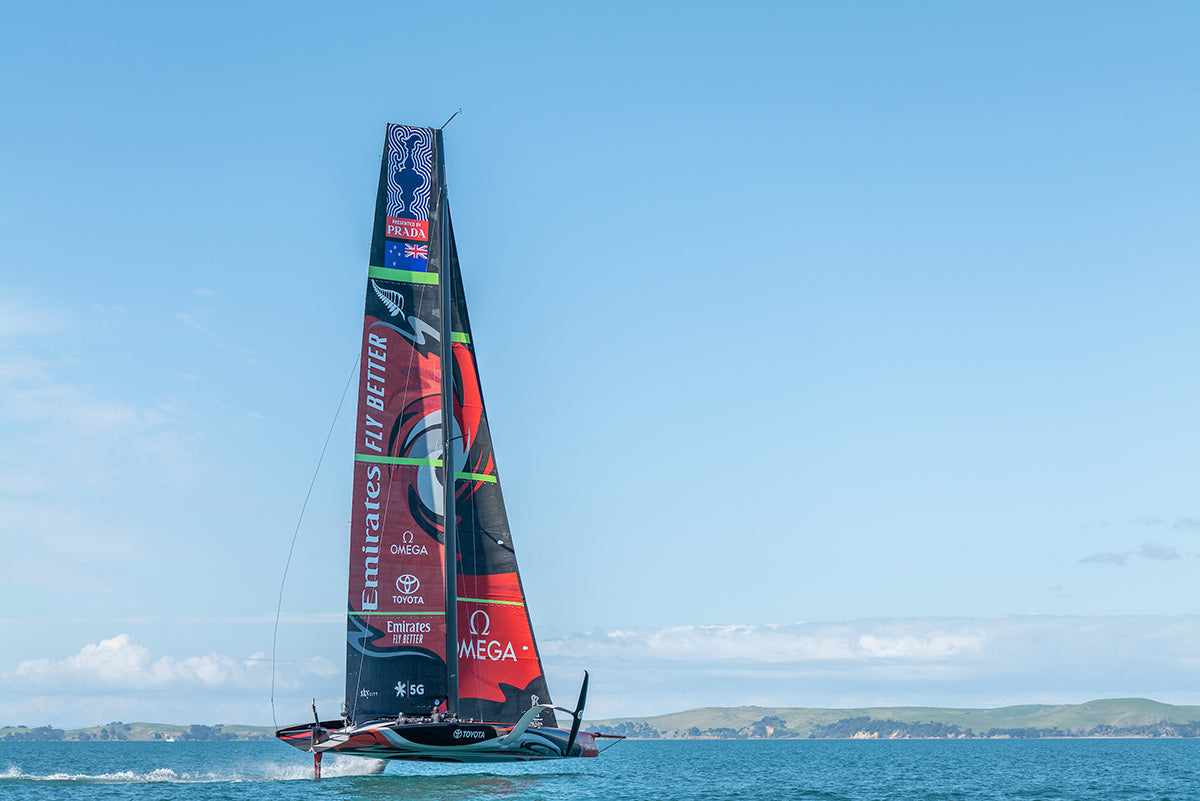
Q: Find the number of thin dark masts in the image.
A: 1